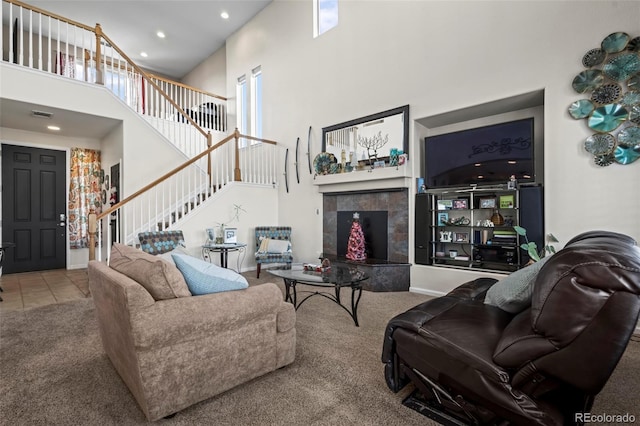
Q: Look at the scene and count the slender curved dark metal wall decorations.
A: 3